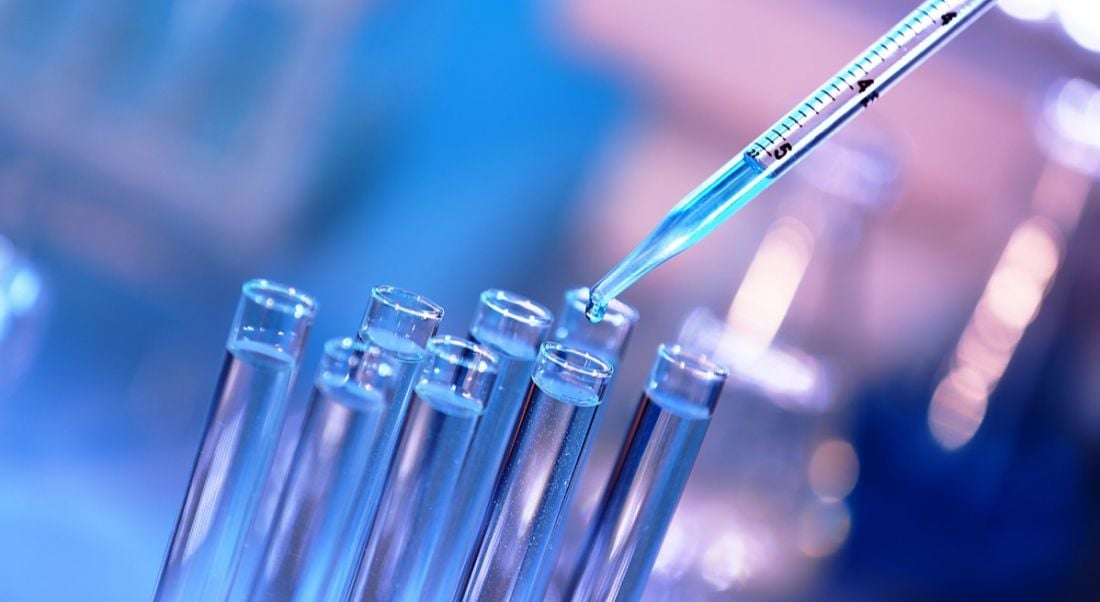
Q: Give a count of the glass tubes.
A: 8